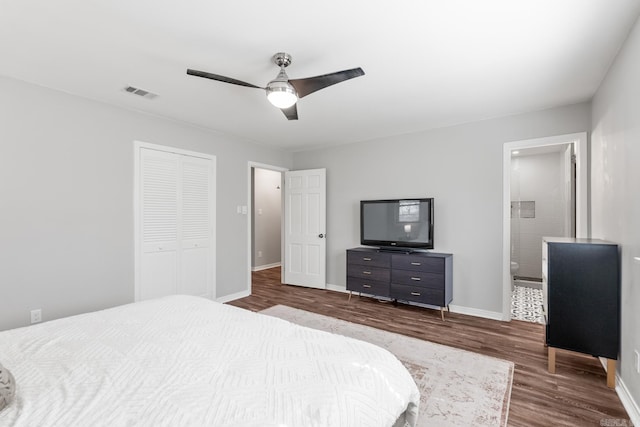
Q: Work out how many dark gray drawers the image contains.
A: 6